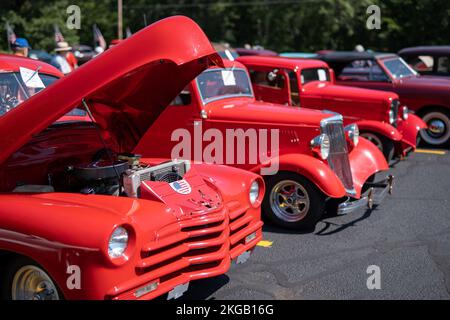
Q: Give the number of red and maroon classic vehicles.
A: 5